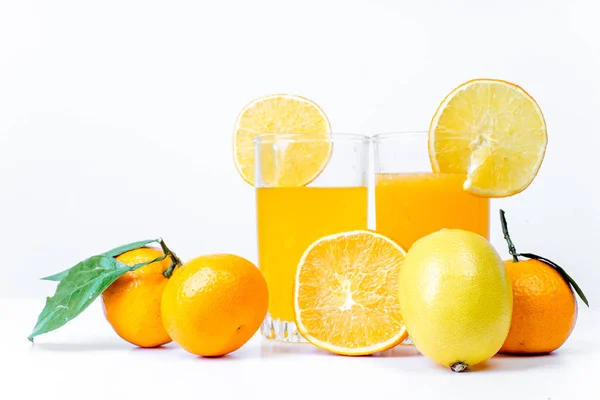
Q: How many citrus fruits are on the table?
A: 5